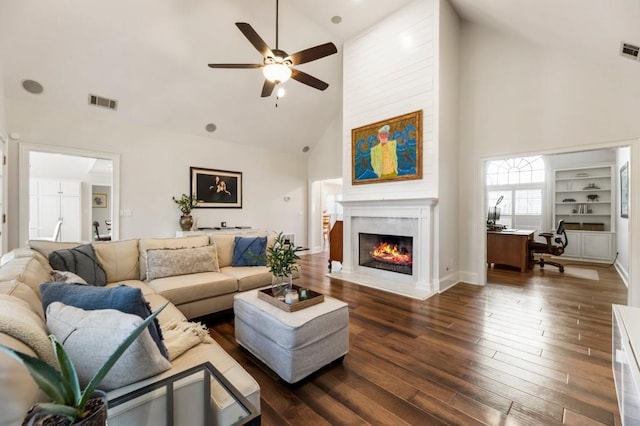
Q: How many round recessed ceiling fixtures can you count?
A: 4